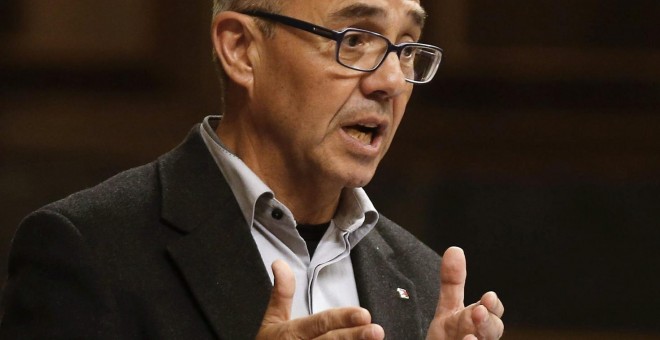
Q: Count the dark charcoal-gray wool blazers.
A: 1